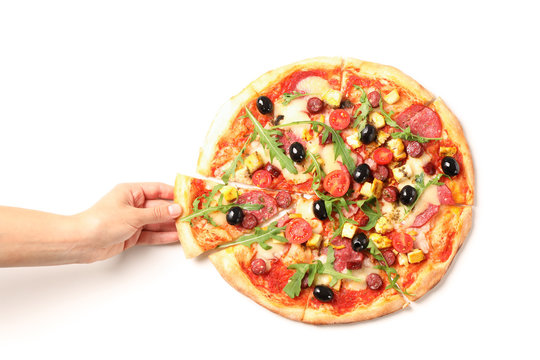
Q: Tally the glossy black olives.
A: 10